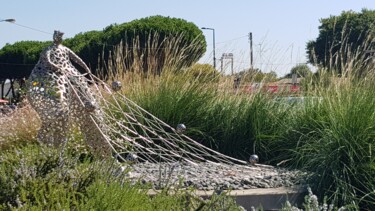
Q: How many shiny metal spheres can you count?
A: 5